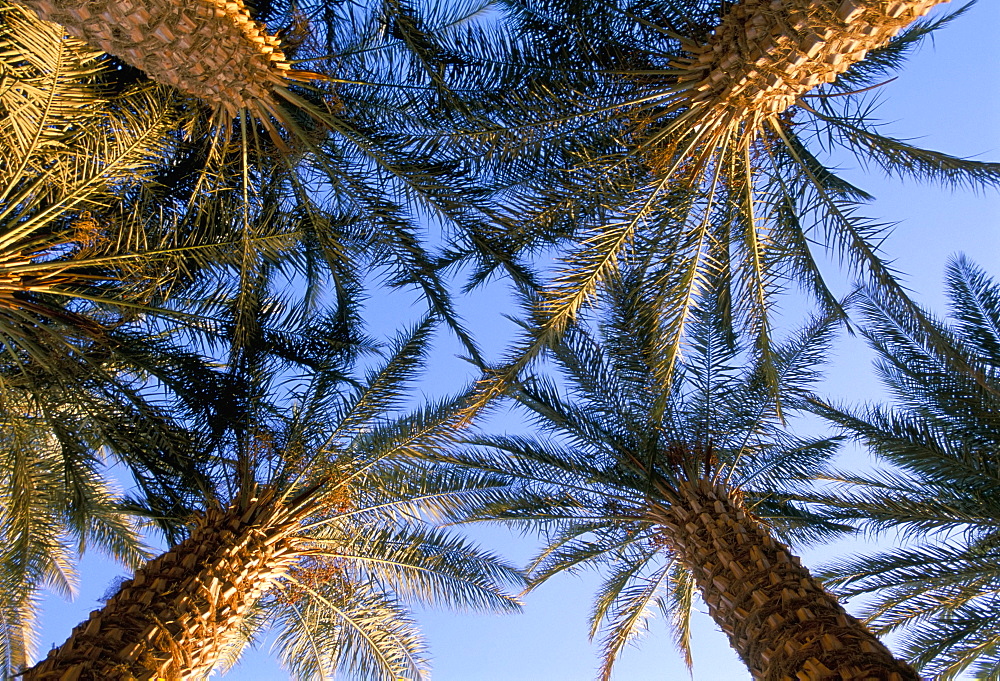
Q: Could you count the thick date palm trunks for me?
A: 4